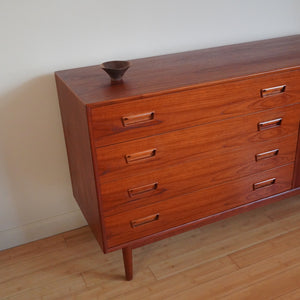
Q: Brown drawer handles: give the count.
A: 8